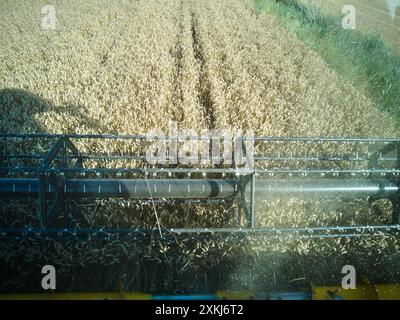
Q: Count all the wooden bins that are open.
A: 0